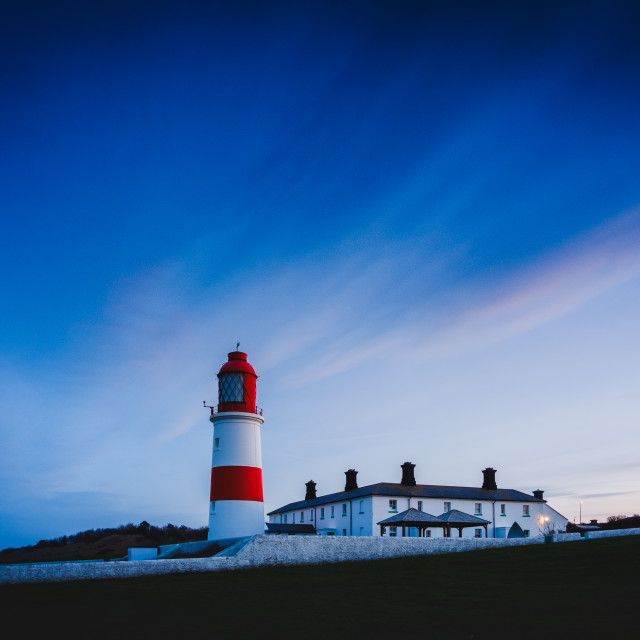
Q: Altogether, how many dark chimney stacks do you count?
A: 5